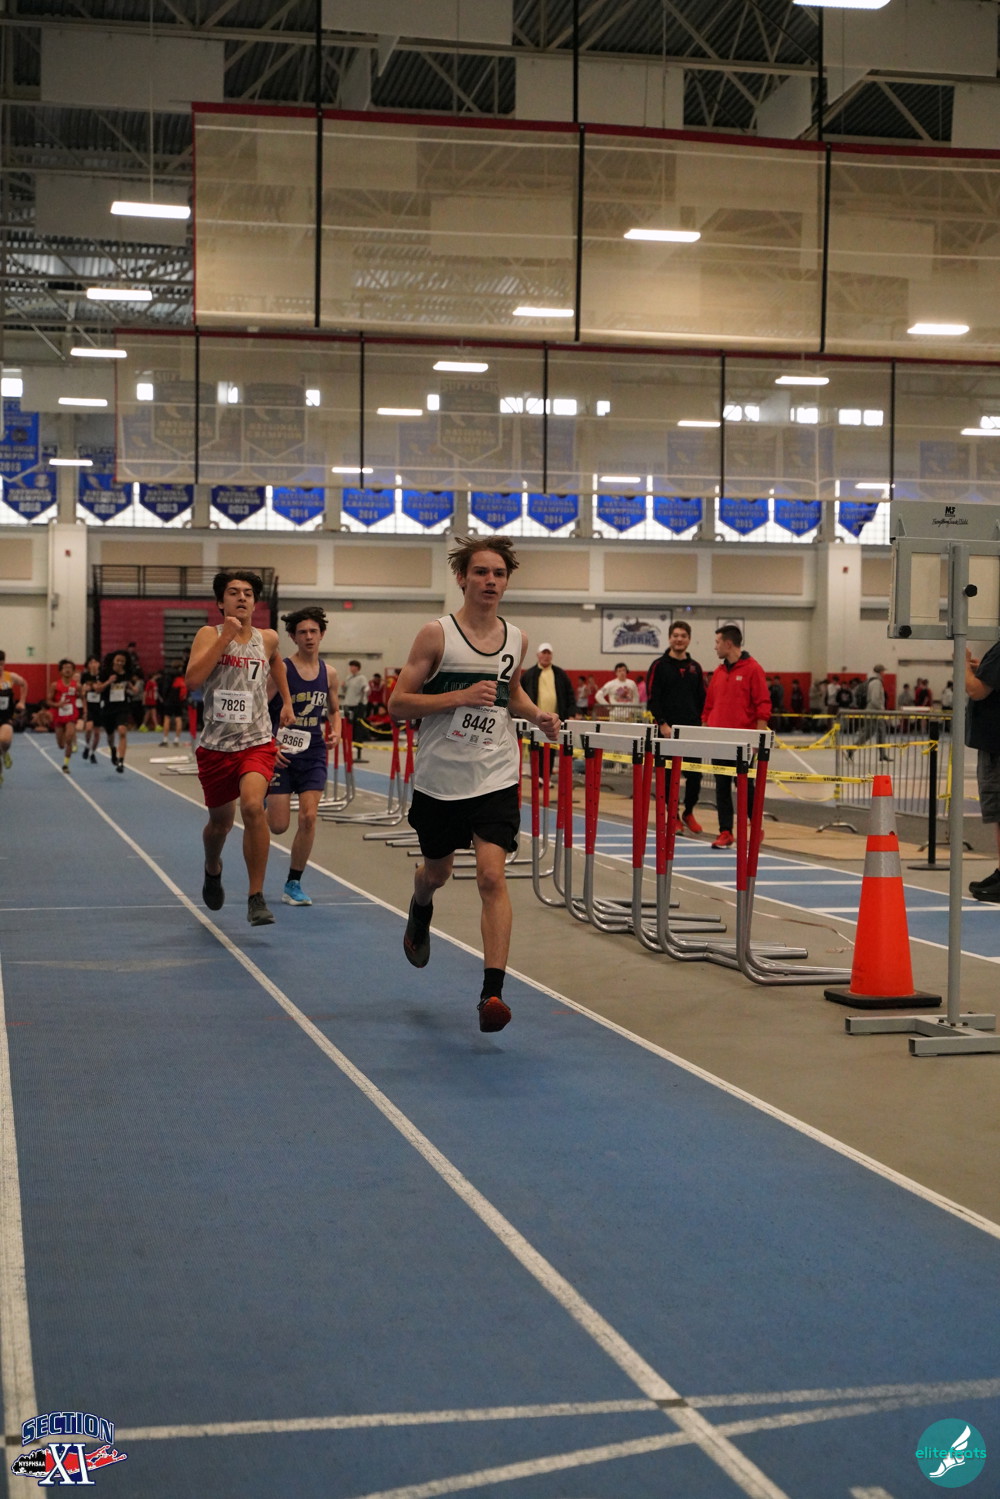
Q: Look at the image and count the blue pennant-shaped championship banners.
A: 15